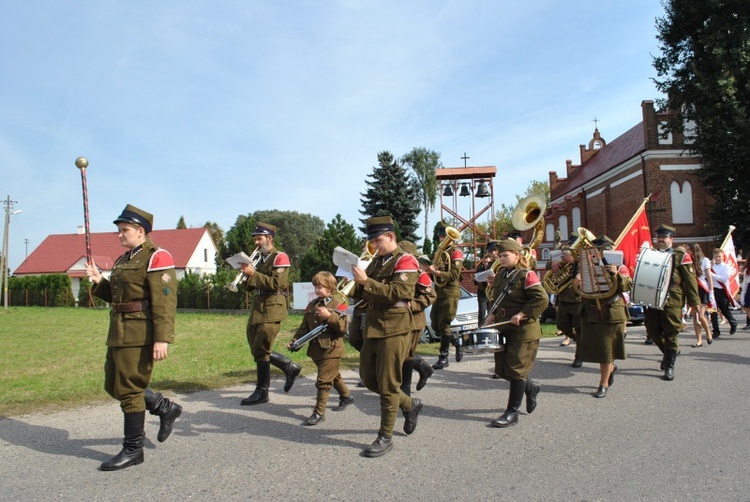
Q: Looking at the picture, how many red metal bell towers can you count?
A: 1